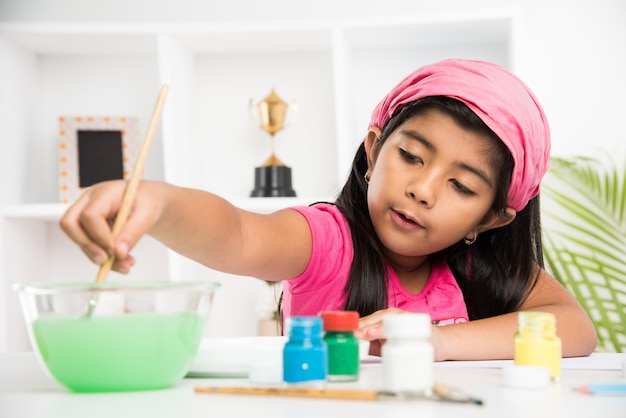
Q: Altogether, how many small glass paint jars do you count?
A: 4